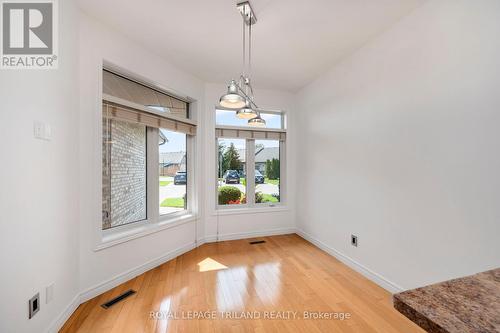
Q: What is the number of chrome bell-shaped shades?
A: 3